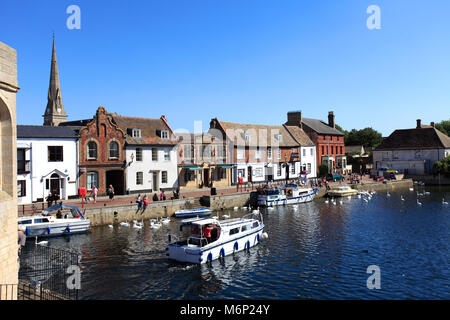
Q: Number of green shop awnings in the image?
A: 2